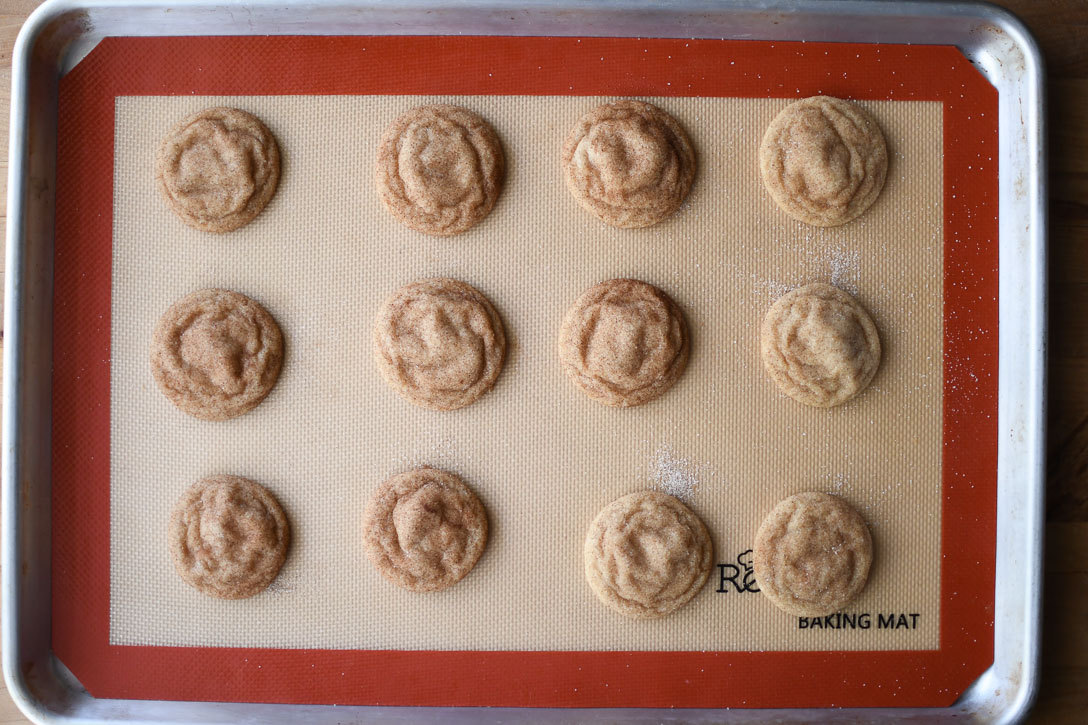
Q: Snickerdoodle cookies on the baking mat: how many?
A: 12